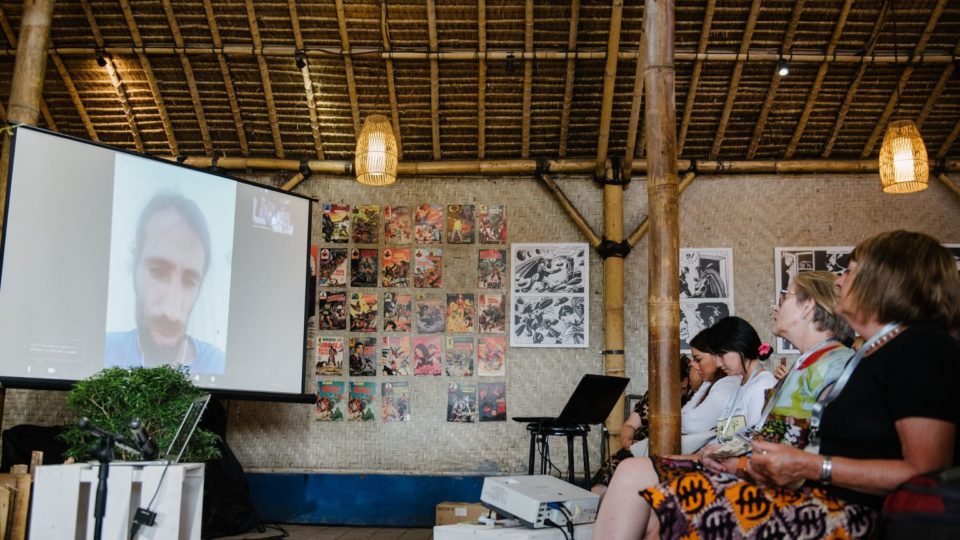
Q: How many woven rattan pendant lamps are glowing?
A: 2